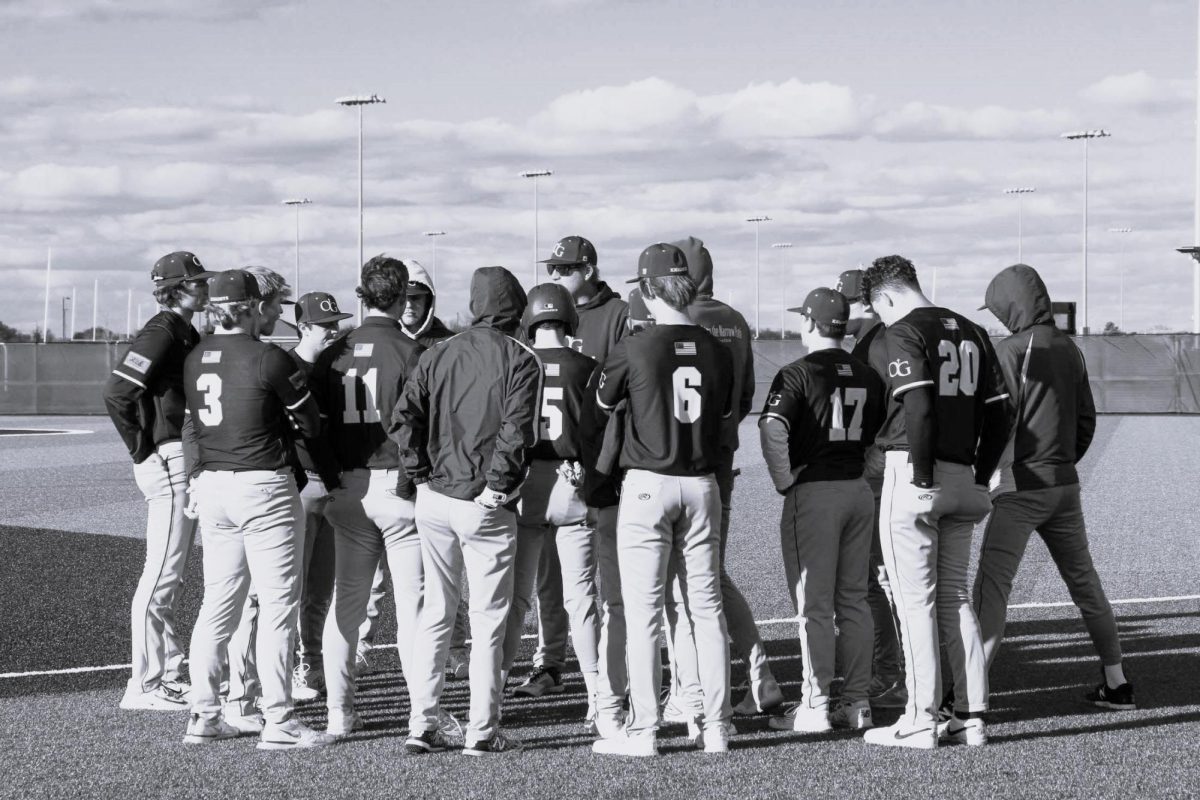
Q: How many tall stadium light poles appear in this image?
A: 9